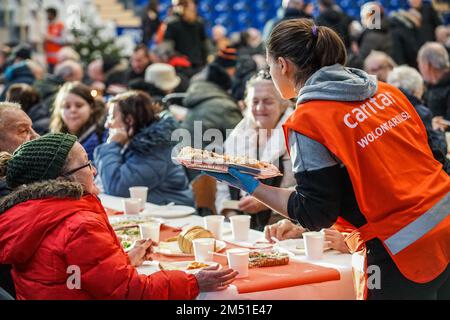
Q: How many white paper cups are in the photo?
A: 8